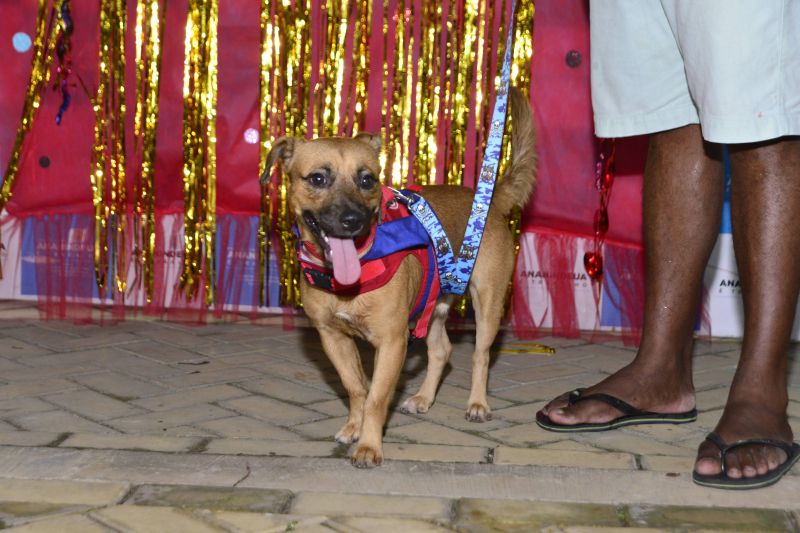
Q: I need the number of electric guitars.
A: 0